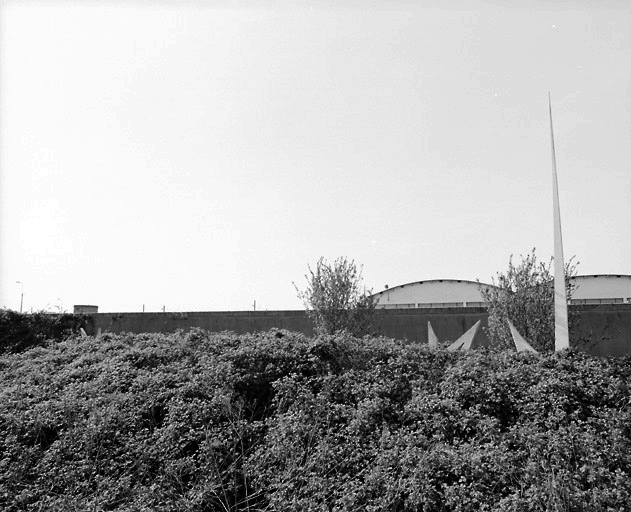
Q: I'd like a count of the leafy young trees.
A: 2